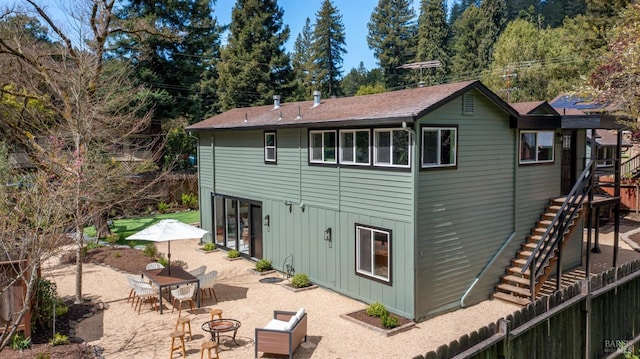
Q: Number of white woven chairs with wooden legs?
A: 6